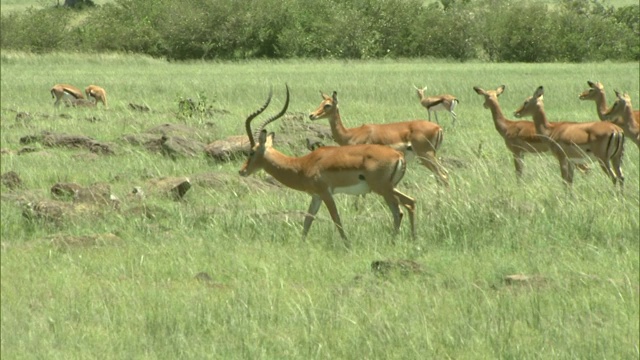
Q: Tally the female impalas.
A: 5